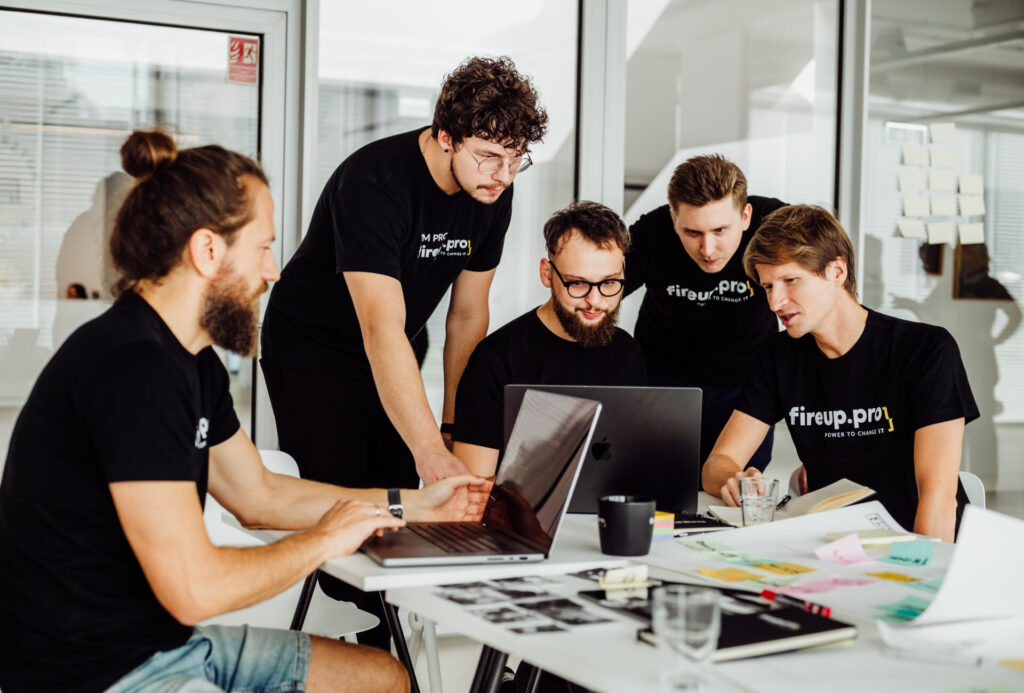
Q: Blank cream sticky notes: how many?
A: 12